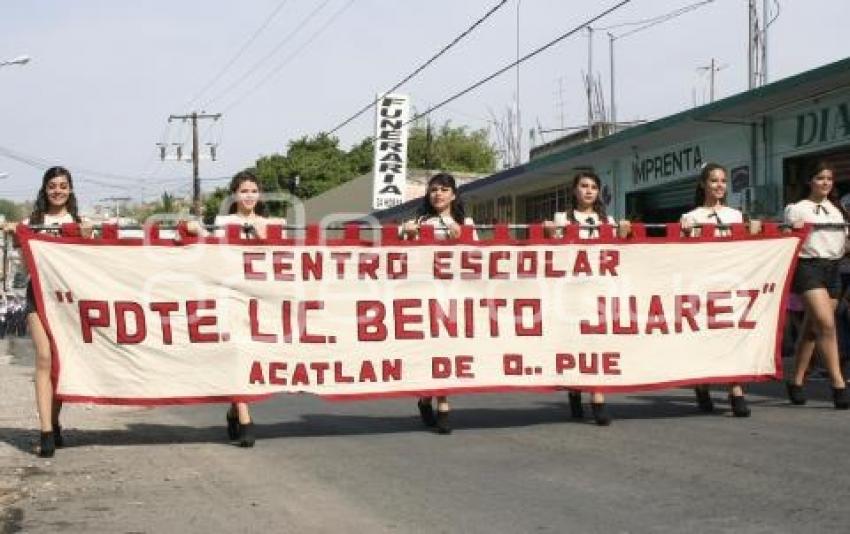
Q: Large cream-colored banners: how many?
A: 1